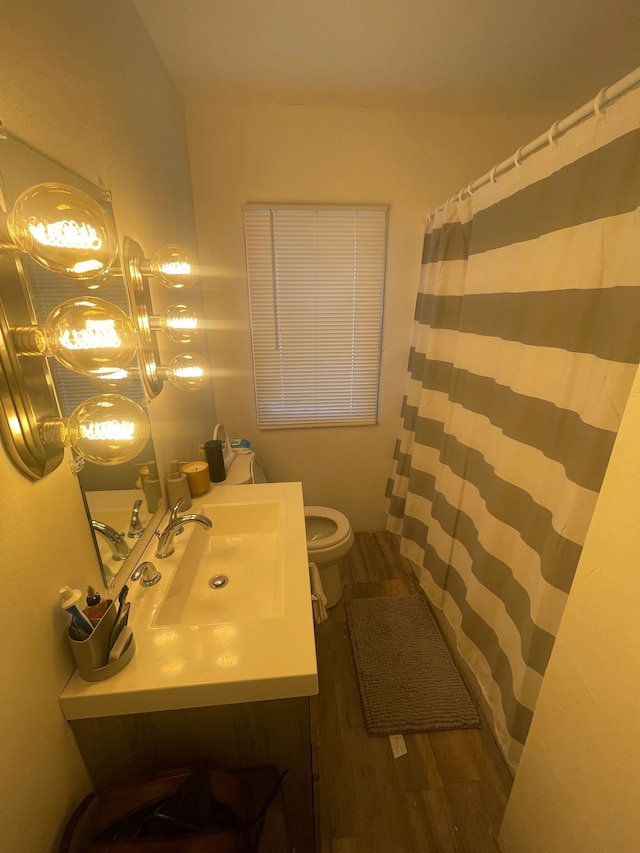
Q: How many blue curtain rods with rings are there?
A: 0